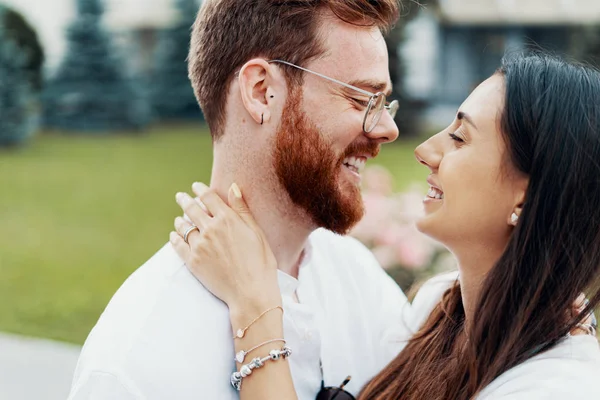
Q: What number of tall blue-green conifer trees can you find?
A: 3